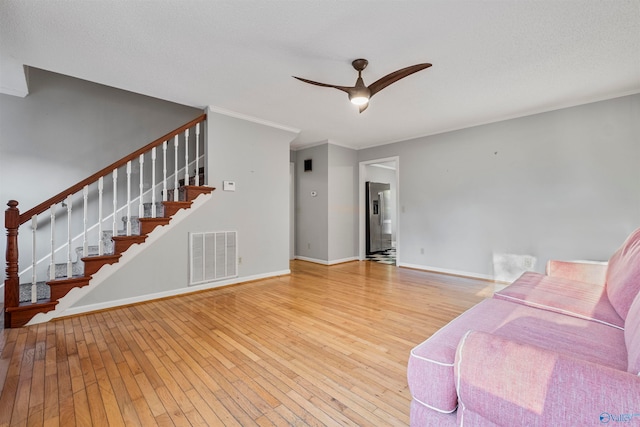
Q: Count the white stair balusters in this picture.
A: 13